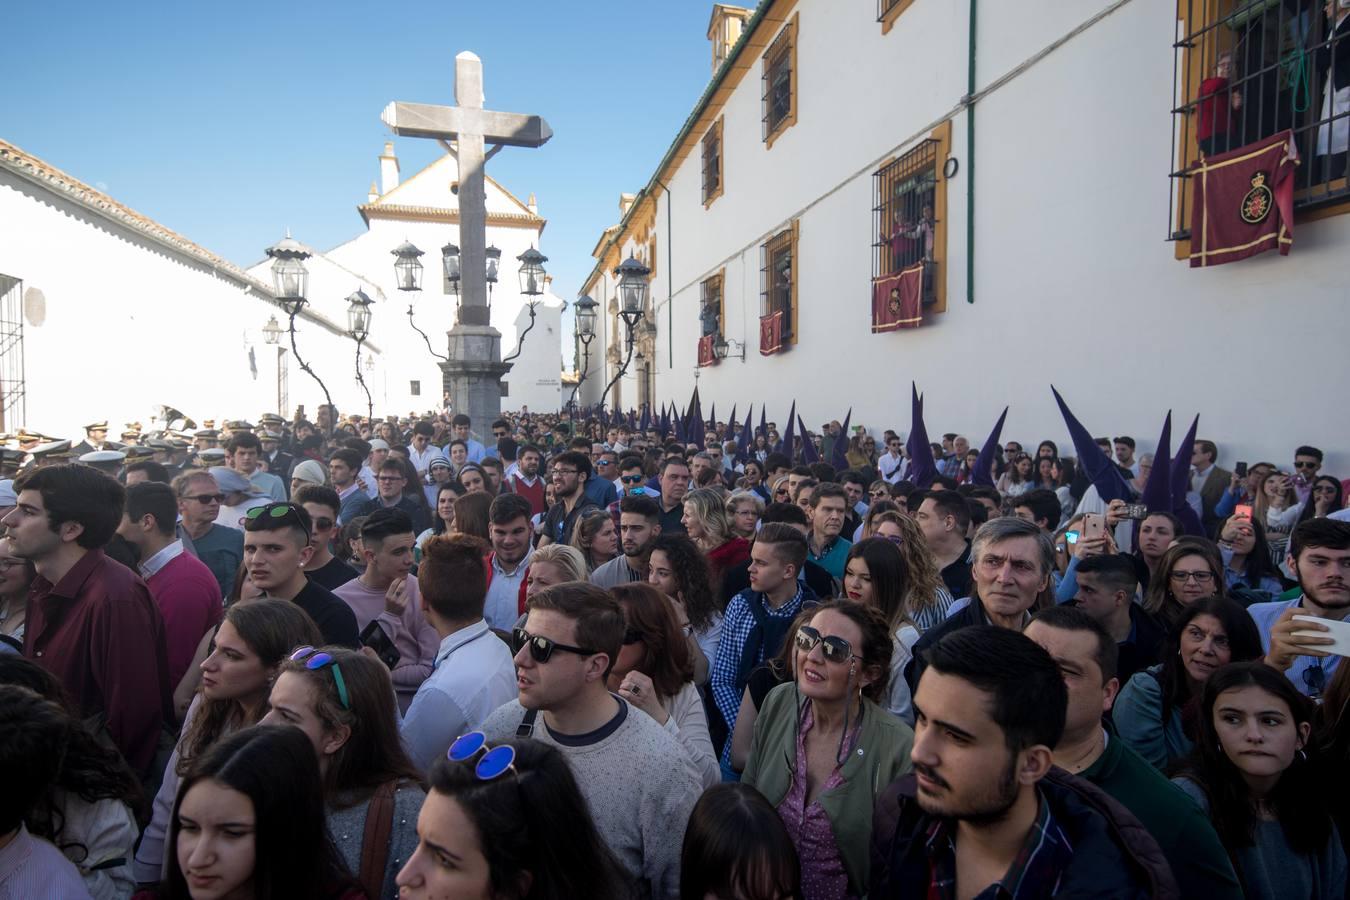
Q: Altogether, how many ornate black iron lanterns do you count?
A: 8